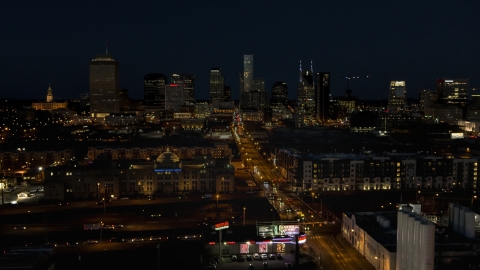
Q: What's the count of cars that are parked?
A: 13